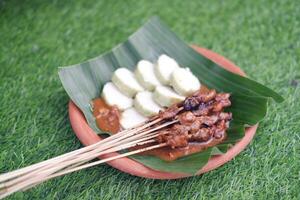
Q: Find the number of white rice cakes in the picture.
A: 8